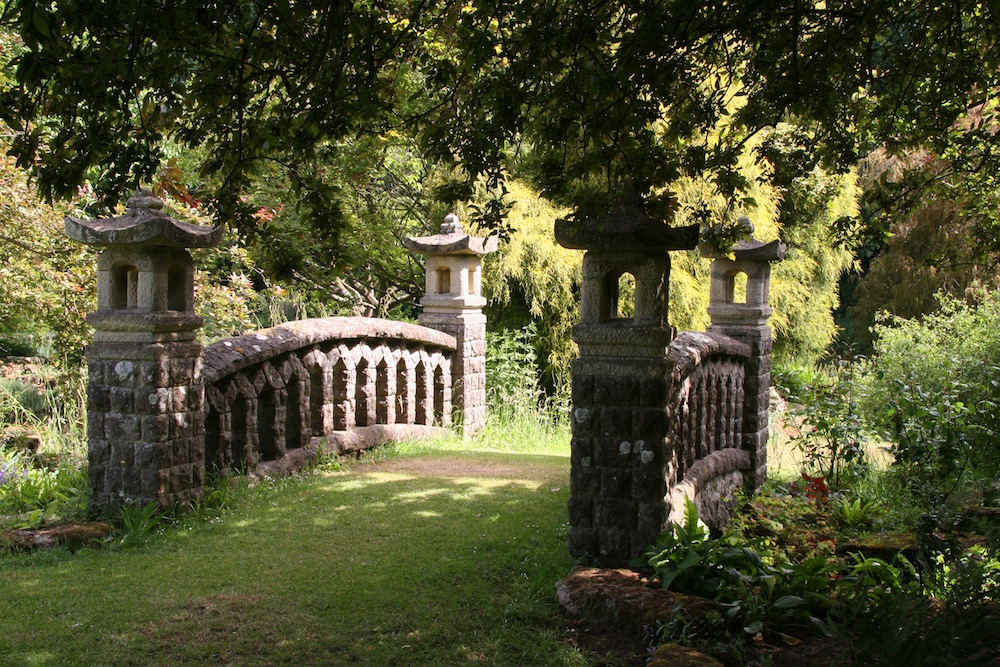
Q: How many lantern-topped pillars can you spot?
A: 4